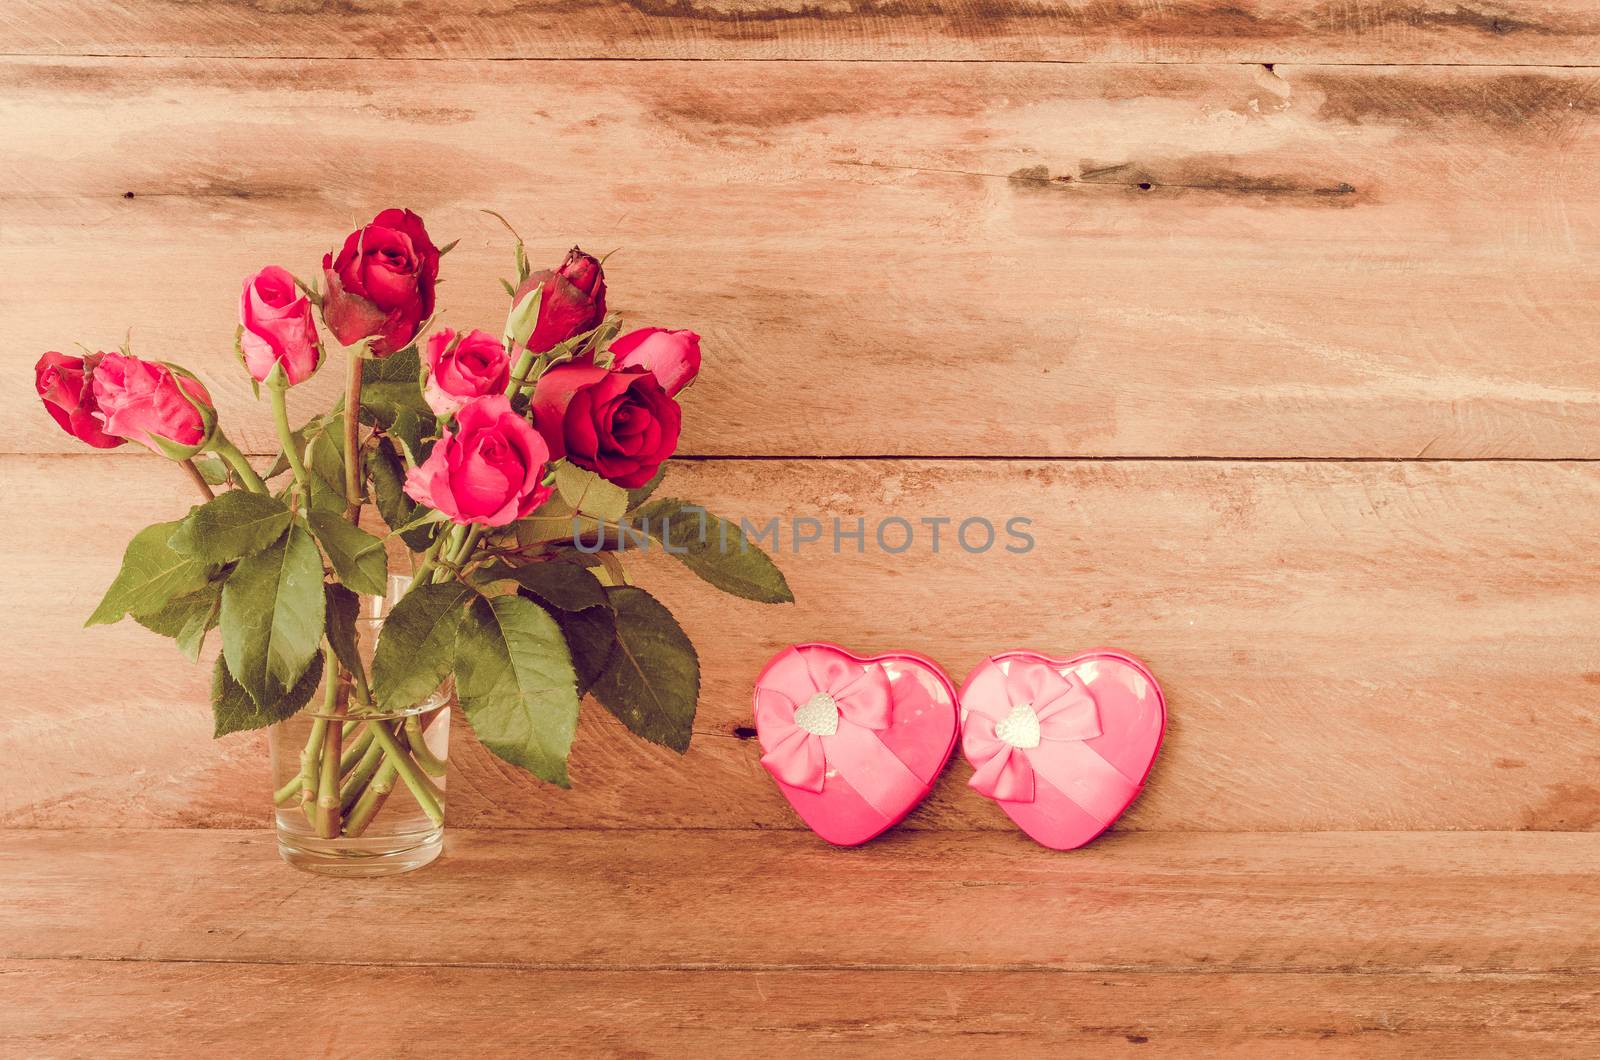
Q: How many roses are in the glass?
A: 9